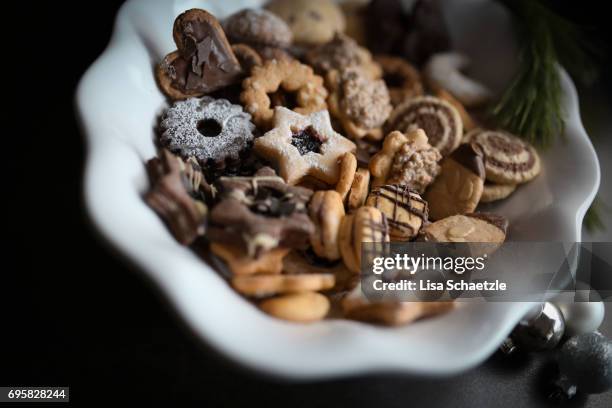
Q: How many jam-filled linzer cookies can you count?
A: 1